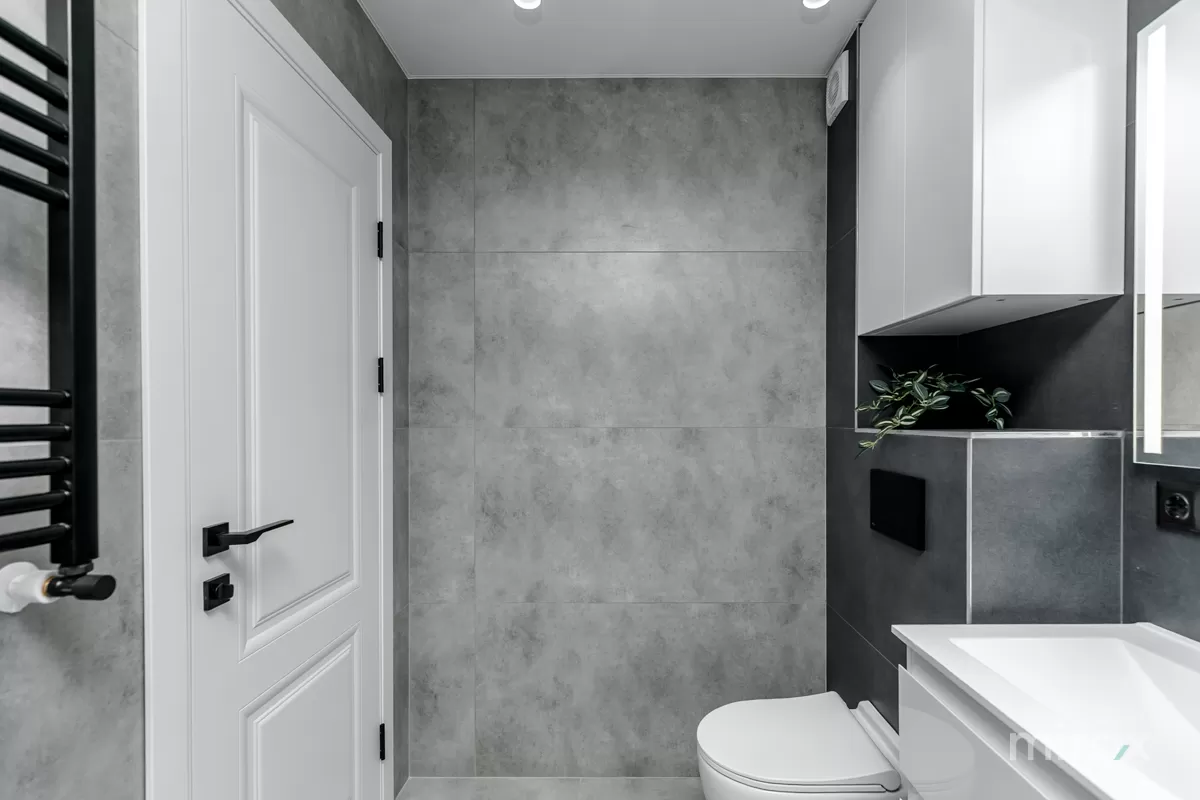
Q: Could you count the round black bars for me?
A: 10